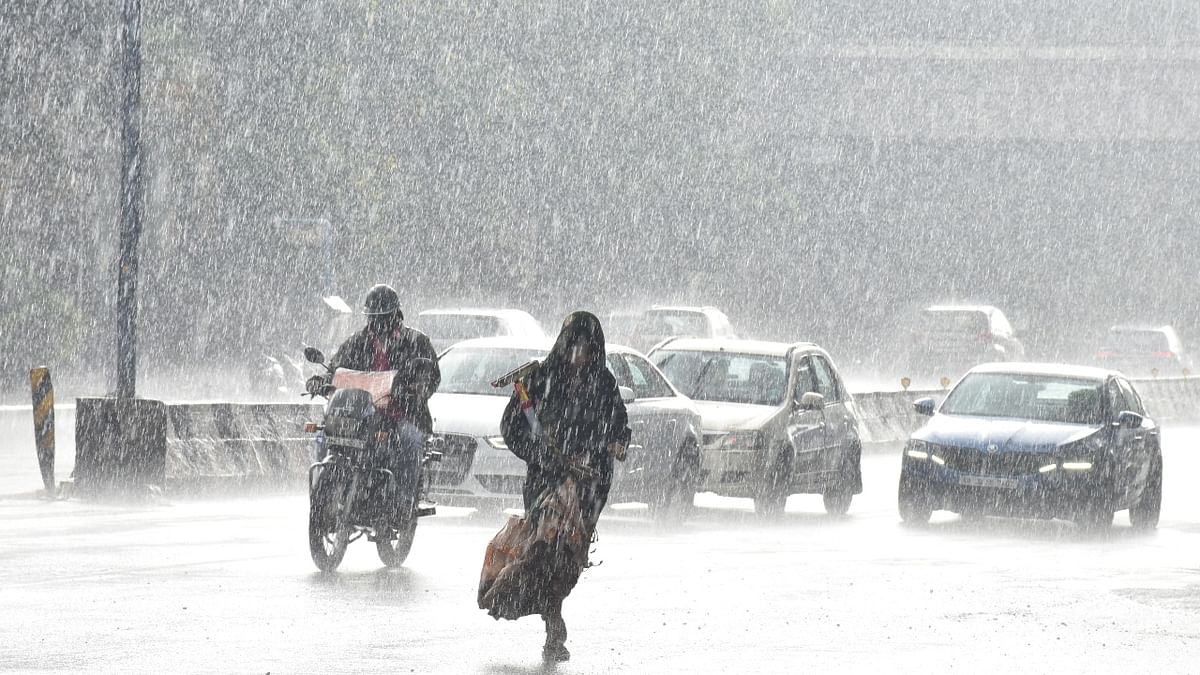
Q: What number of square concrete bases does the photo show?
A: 1